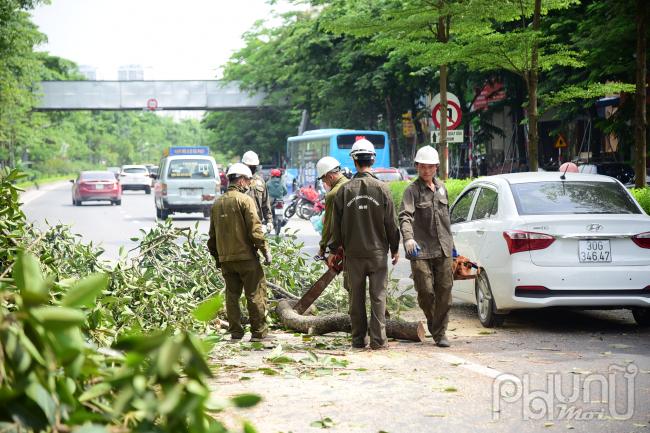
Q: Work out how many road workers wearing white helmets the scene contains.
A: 5